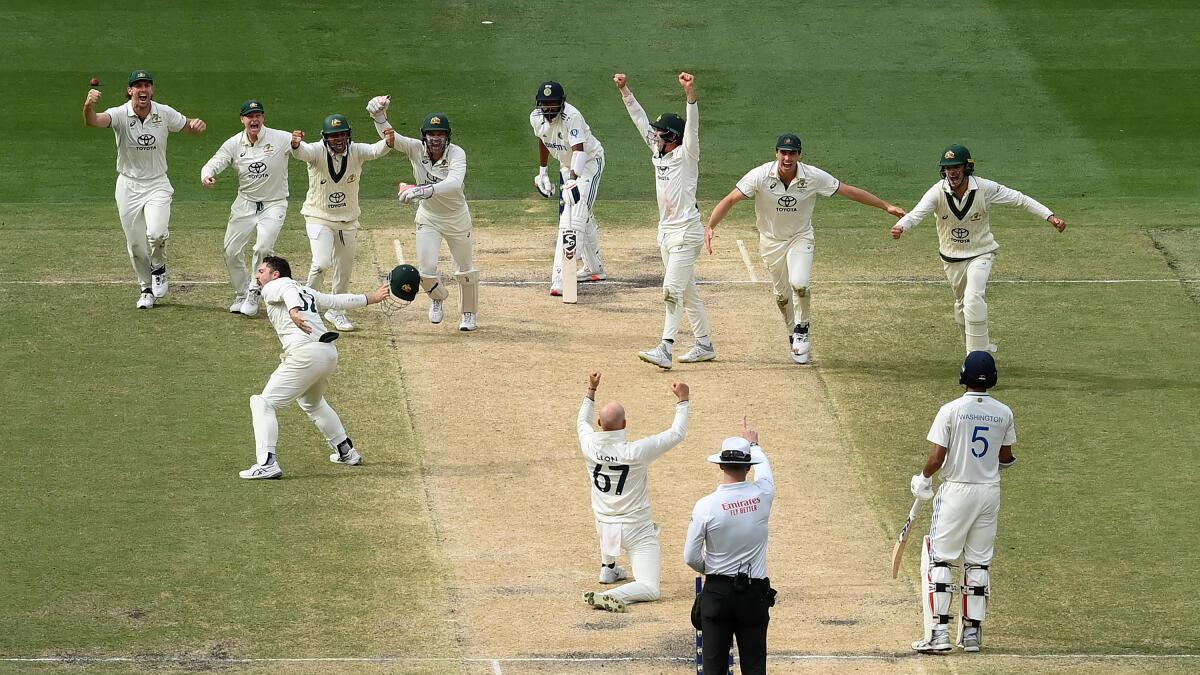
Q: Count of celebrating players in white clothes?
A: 9